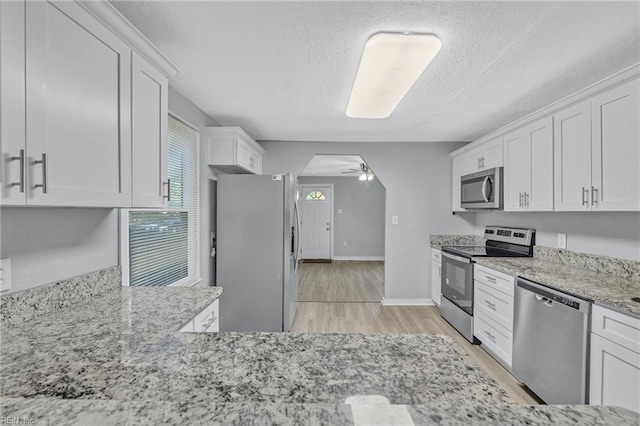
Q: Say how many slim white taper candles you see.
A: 0